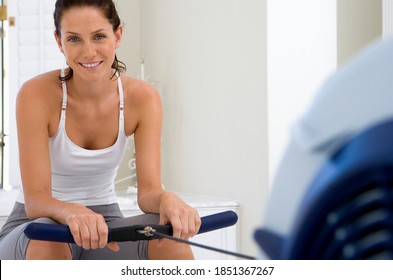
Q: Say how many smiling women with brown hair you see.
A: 1